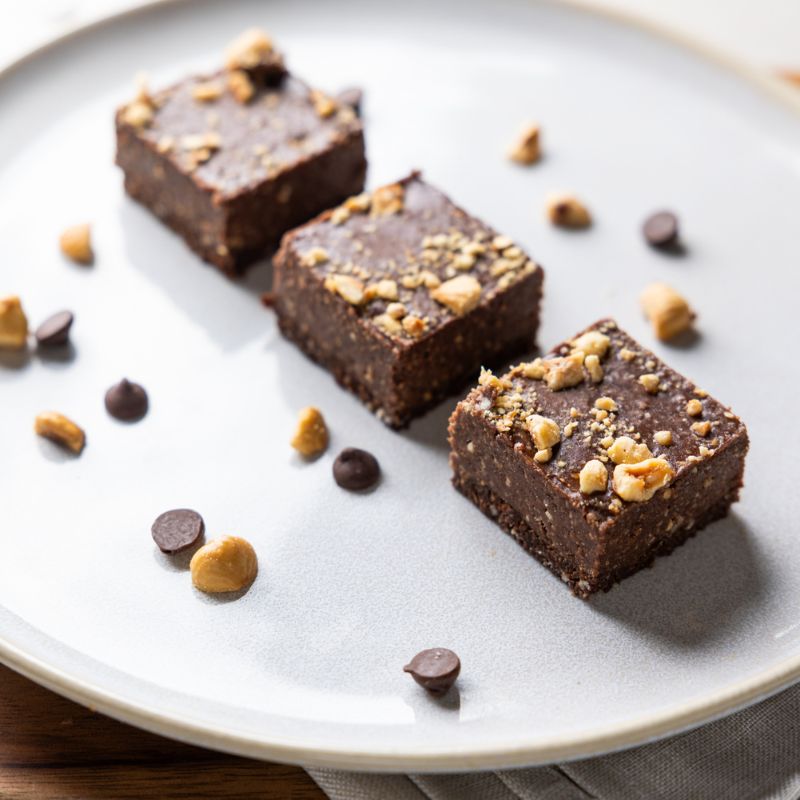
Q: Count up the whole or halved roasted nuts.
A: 8